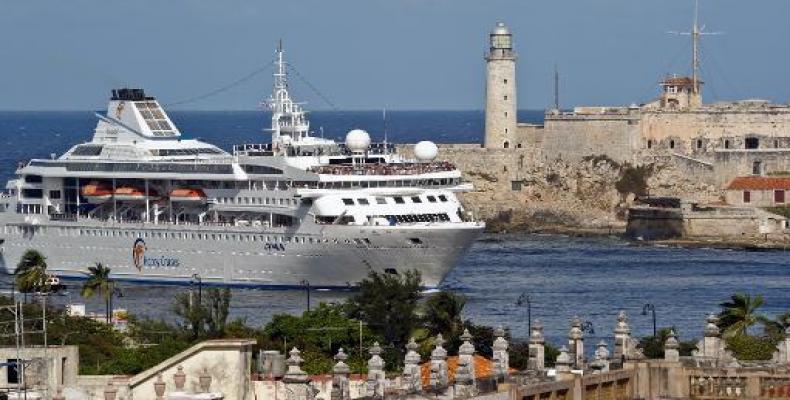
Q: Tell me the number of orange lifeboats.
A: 3